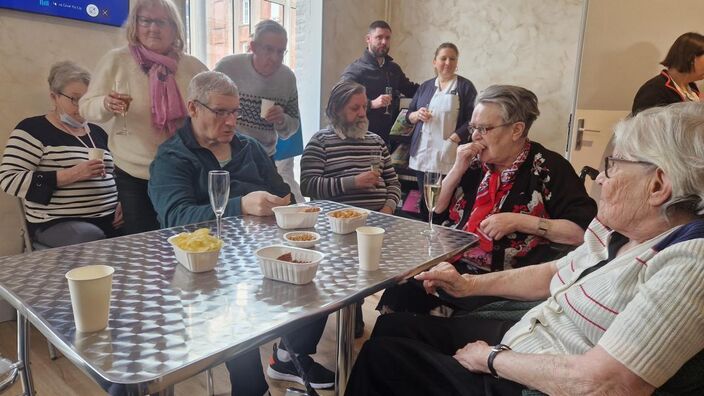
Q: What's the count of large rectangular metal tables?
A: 1